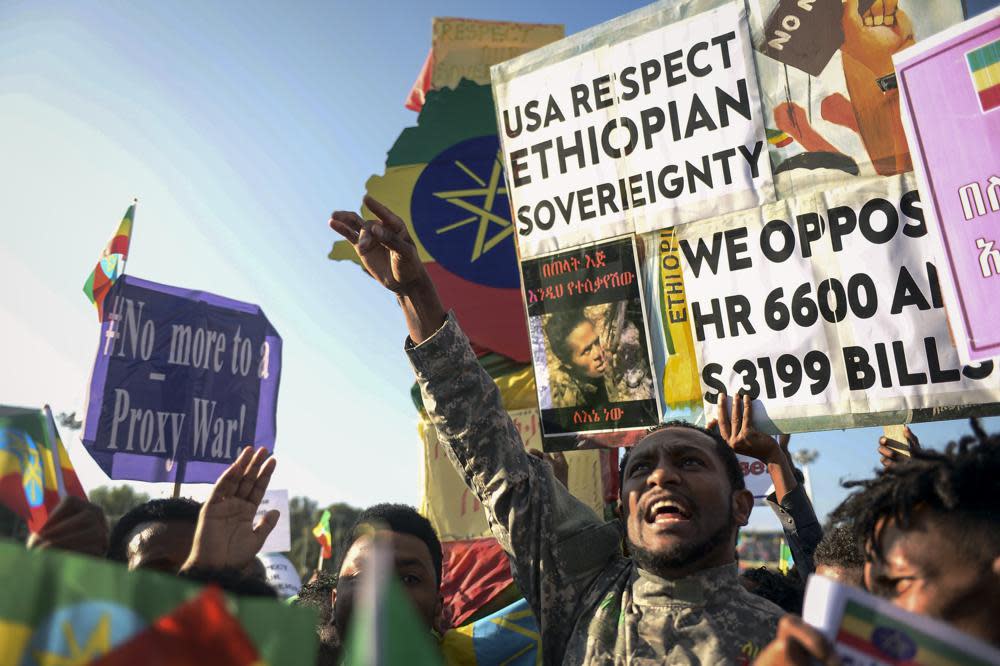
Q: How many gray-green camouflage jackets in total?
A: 1